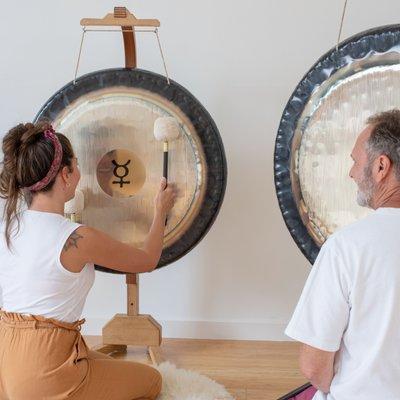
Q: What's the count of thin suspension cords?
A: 3